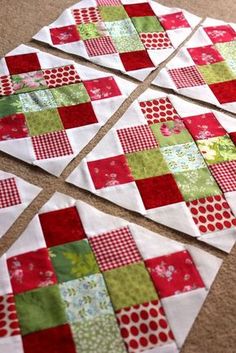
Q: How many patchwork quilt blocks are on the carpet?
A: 6